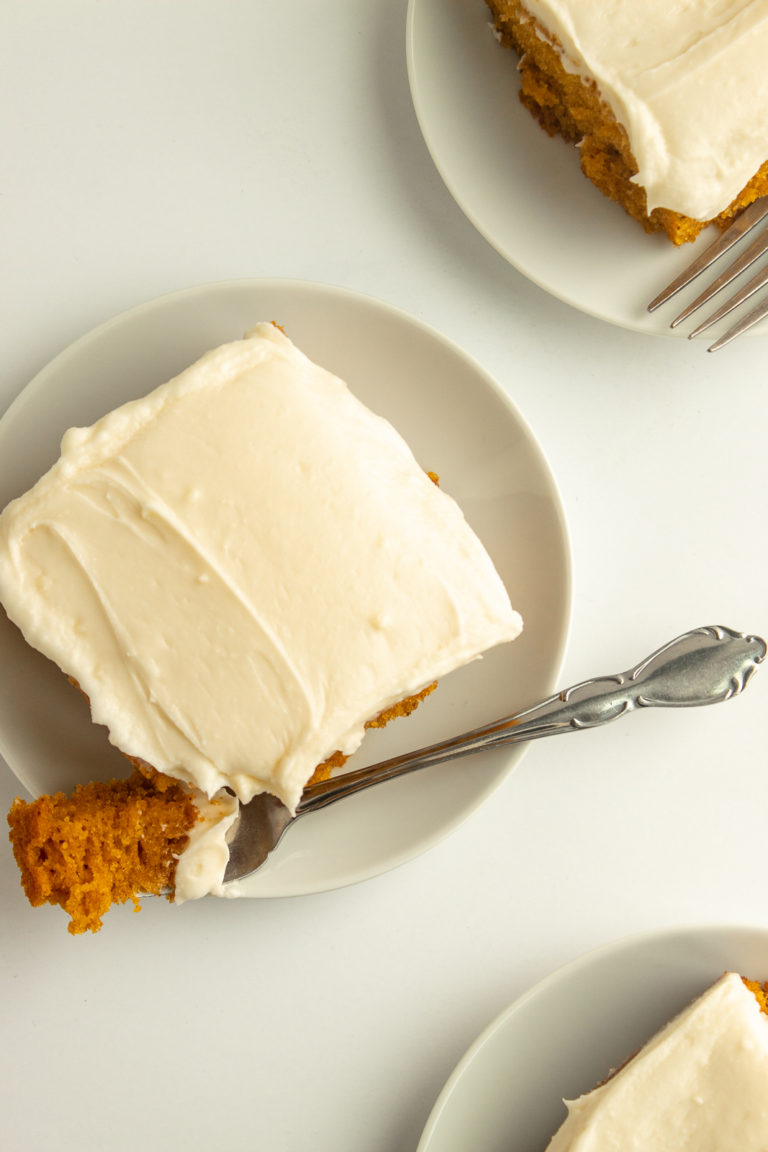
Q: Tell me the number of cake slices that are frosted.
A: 3